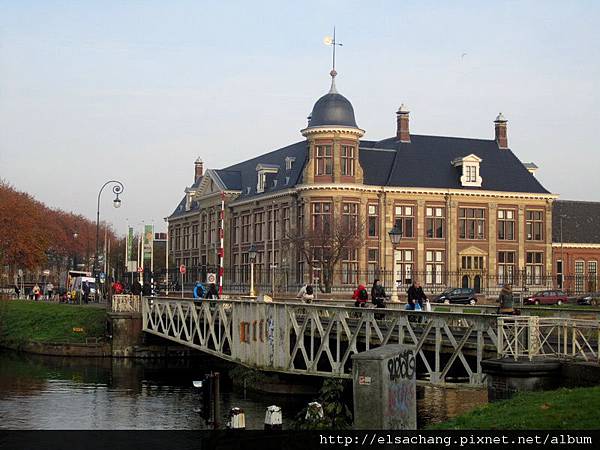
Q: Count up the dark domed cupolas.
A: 1